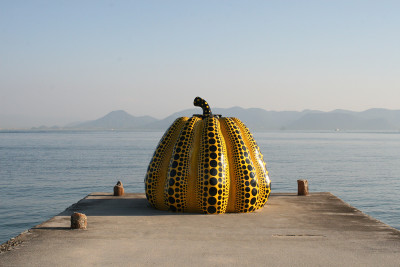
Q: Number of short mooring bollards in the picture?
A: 3